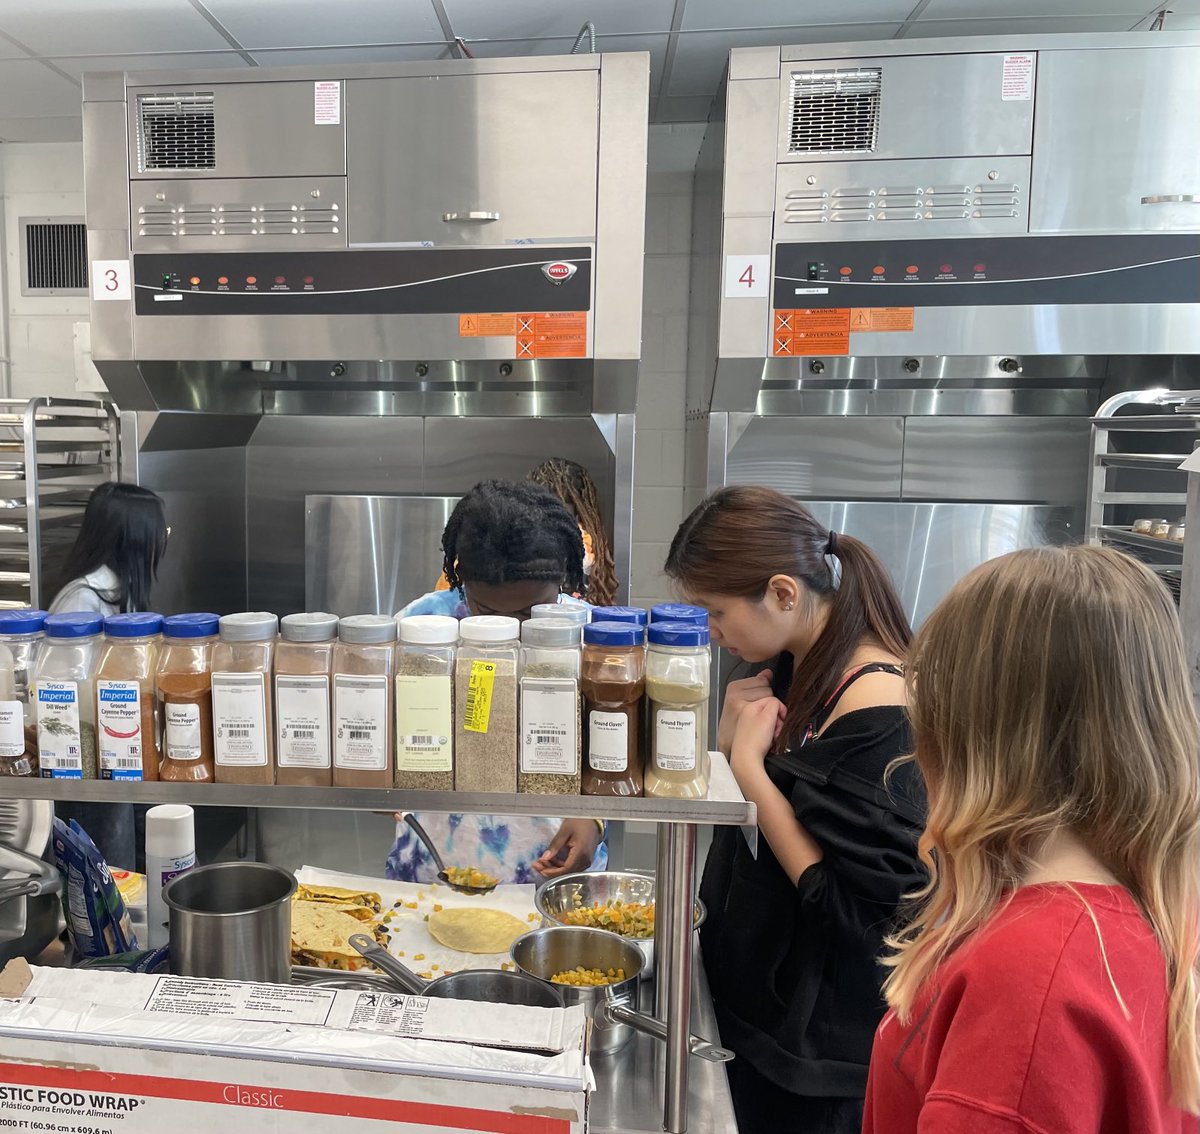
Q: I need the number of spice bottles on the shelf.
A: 15